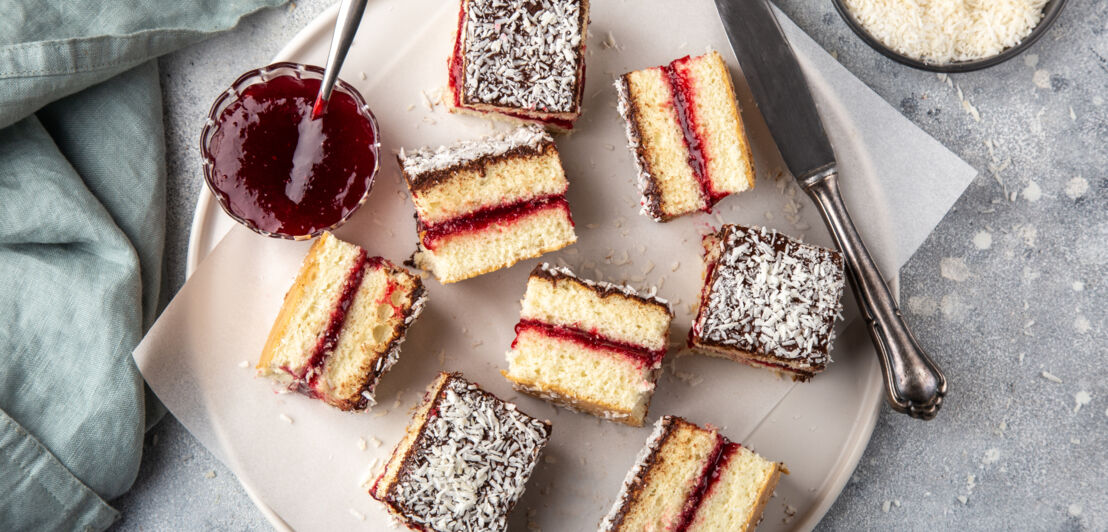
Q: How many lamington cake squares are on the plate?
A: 8